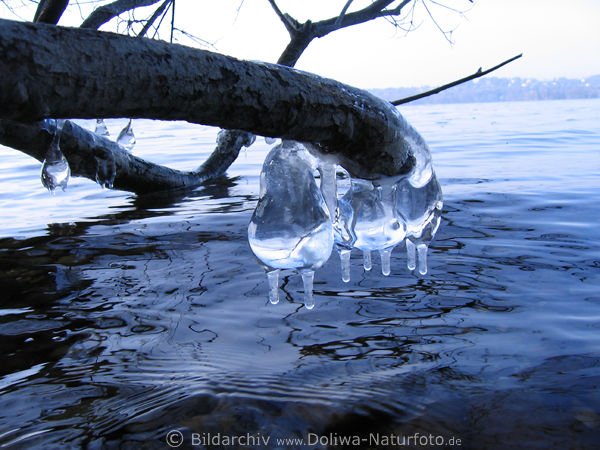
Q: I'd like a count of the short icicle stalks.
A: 7